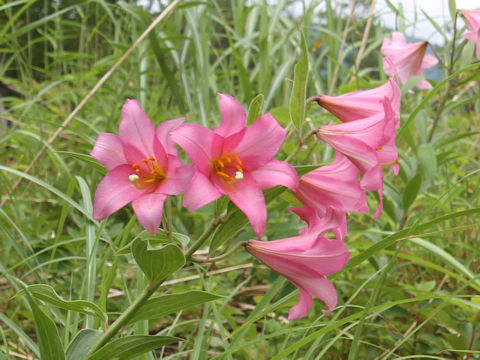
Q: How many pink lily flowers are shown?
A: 8